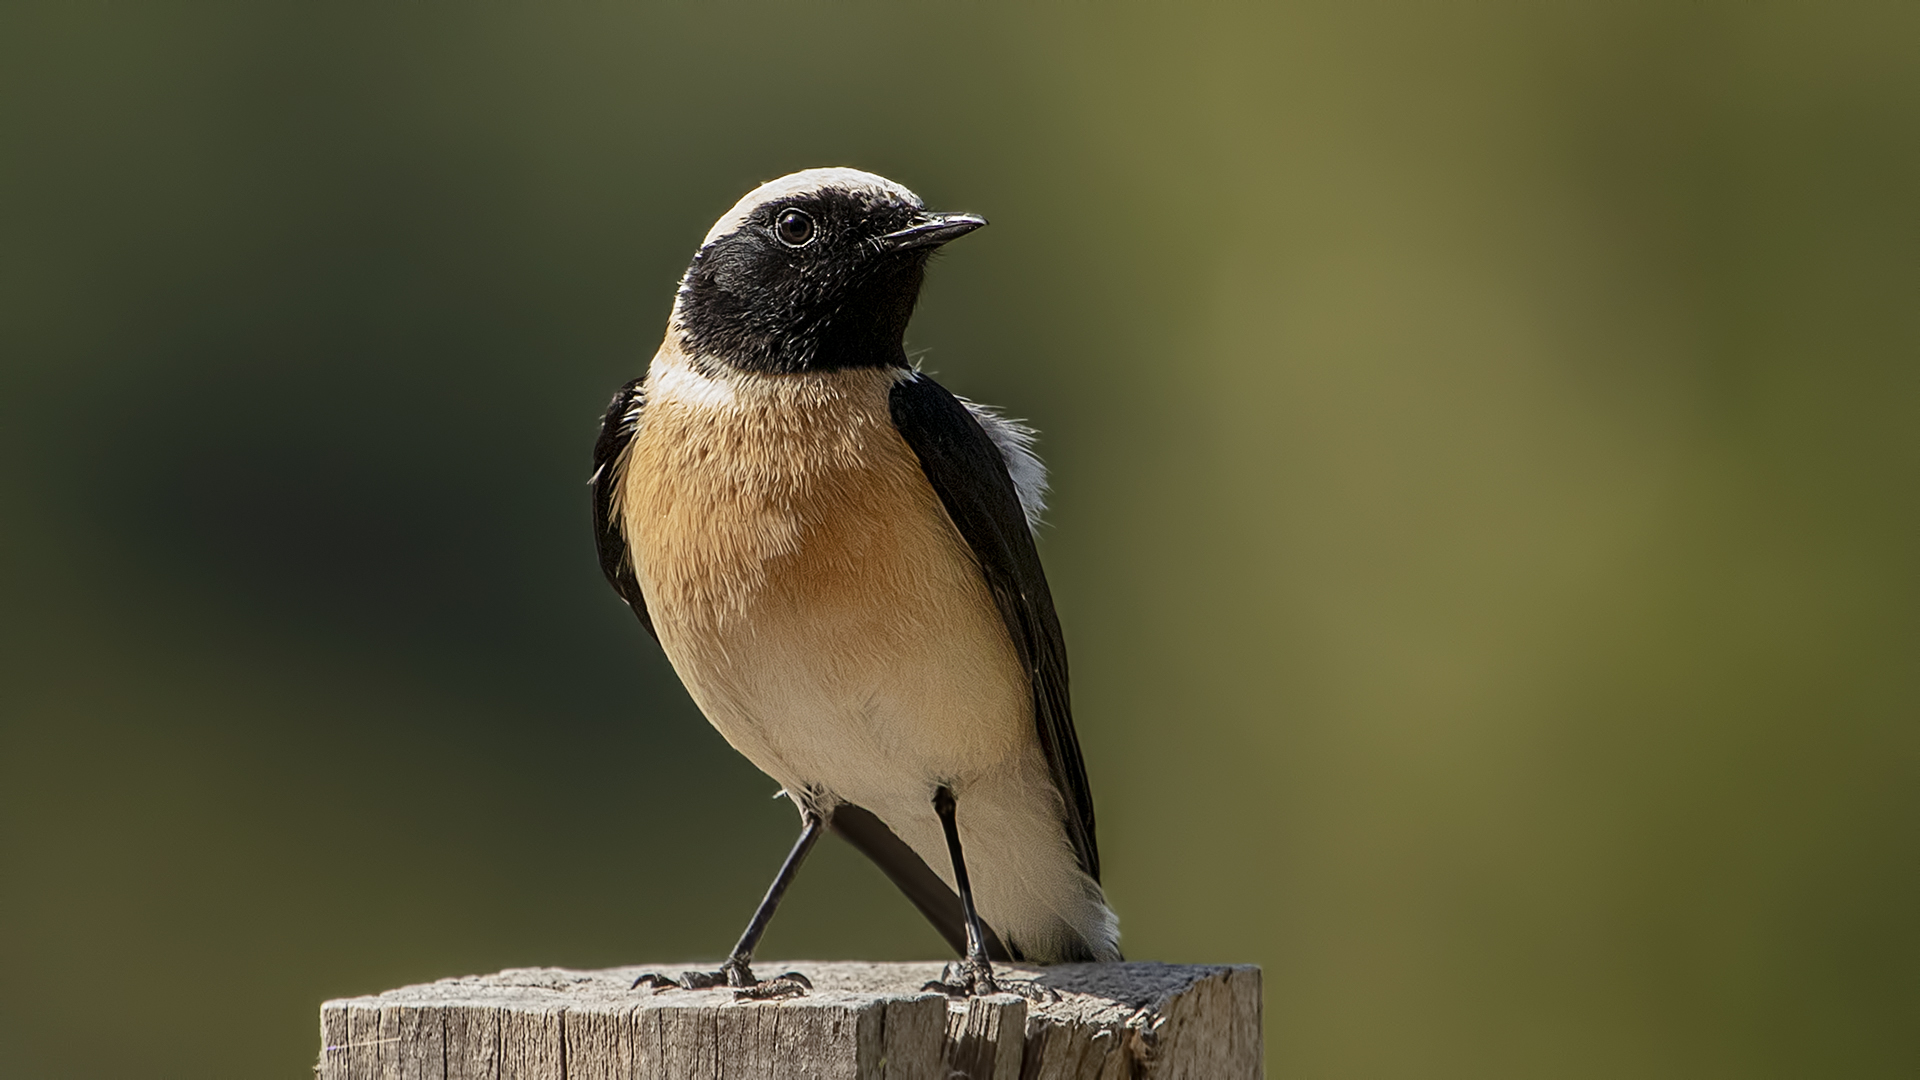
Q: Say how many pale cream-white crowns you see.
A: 1